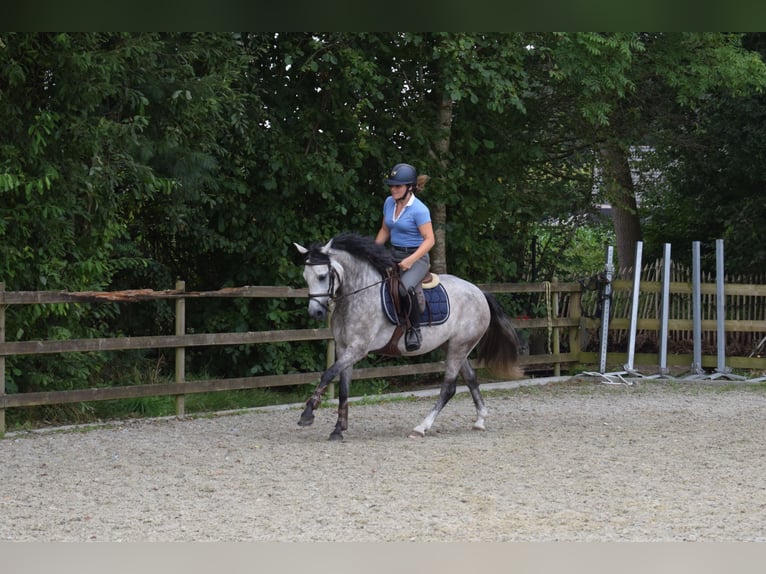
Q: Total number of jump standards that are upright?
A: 5